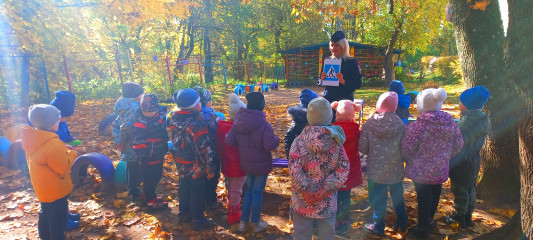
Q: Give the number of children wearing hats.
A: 15